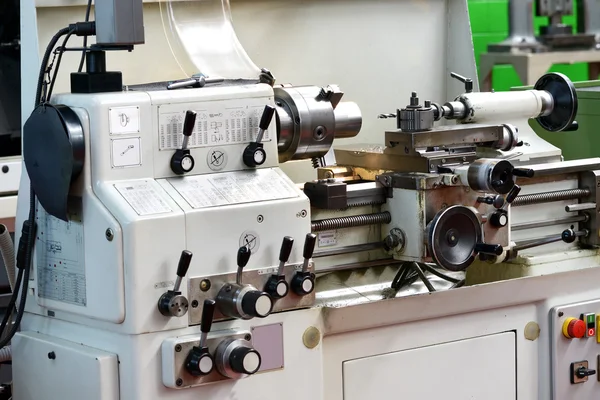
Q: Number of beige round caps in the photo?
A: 2